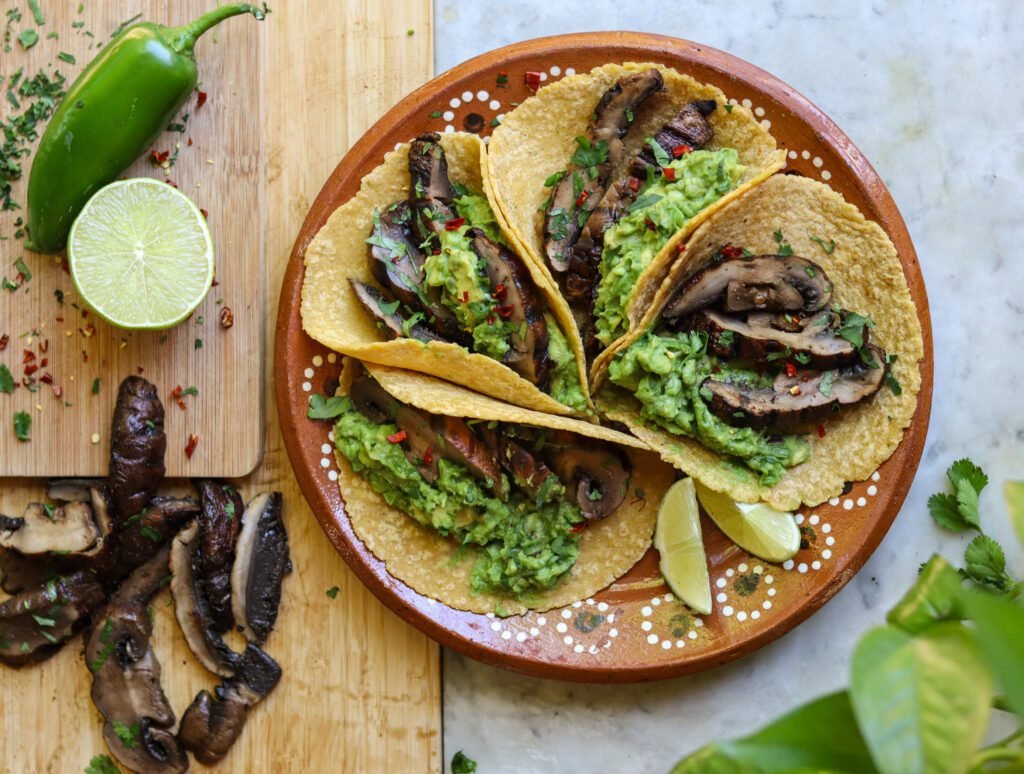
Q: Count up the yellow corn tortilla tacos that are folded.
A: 4